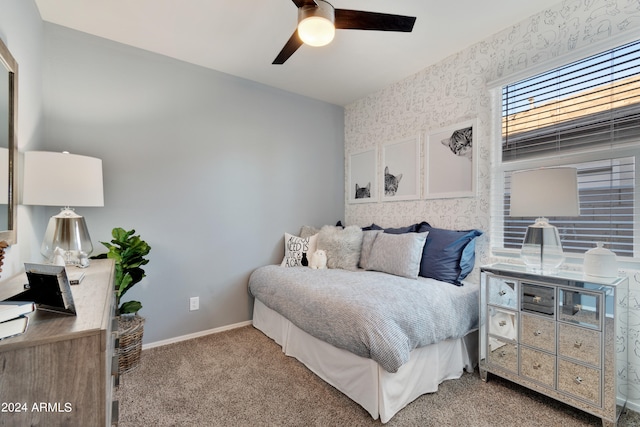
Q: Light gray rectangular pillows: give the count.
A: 2